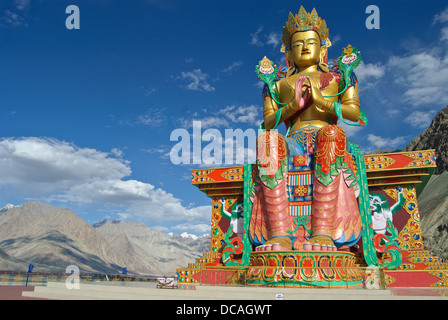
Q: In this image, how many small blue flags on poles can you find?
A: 2